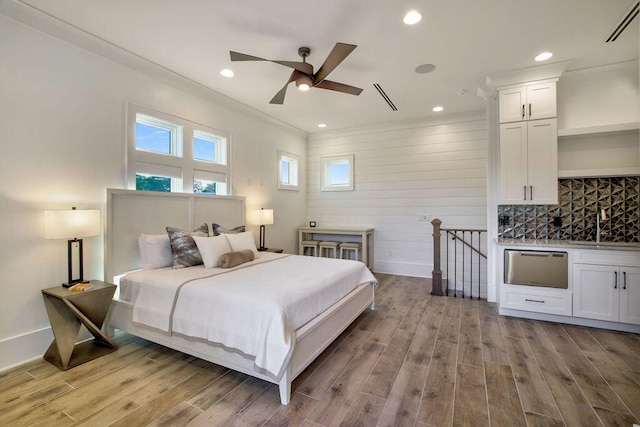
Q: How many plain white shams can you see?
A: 3